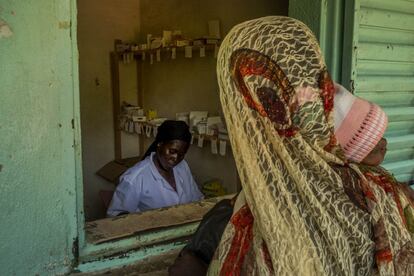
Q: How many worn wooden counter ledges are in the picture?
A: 1